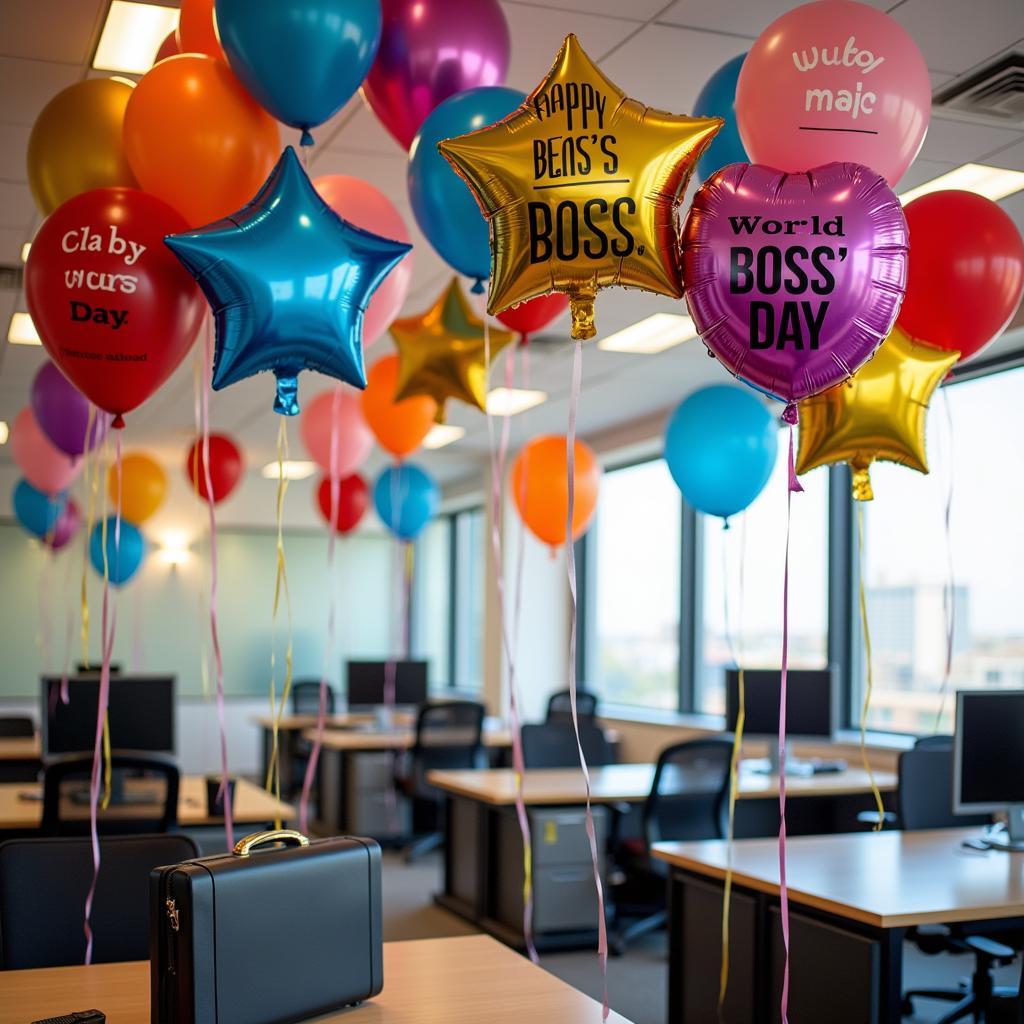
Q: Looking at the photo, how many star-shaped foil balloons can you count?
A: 4